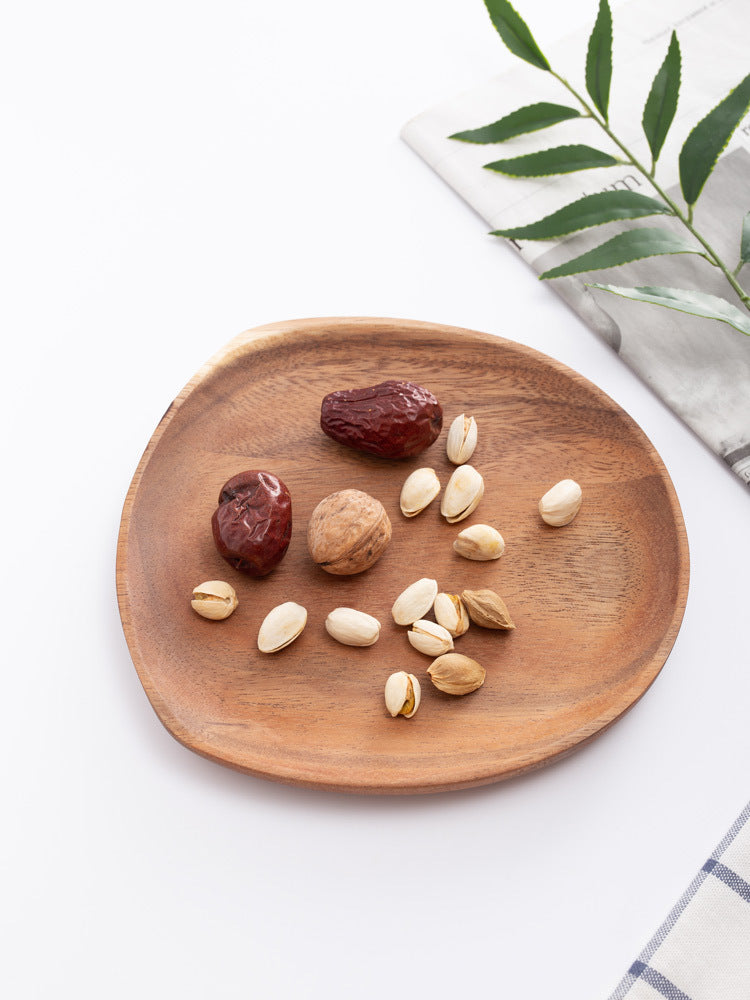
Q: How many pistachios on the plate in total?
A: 12